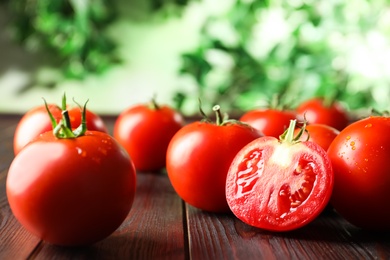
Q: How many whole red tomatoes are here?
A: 8